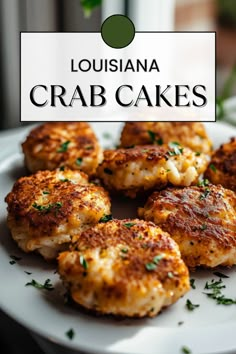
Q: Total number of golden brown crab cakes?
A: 7